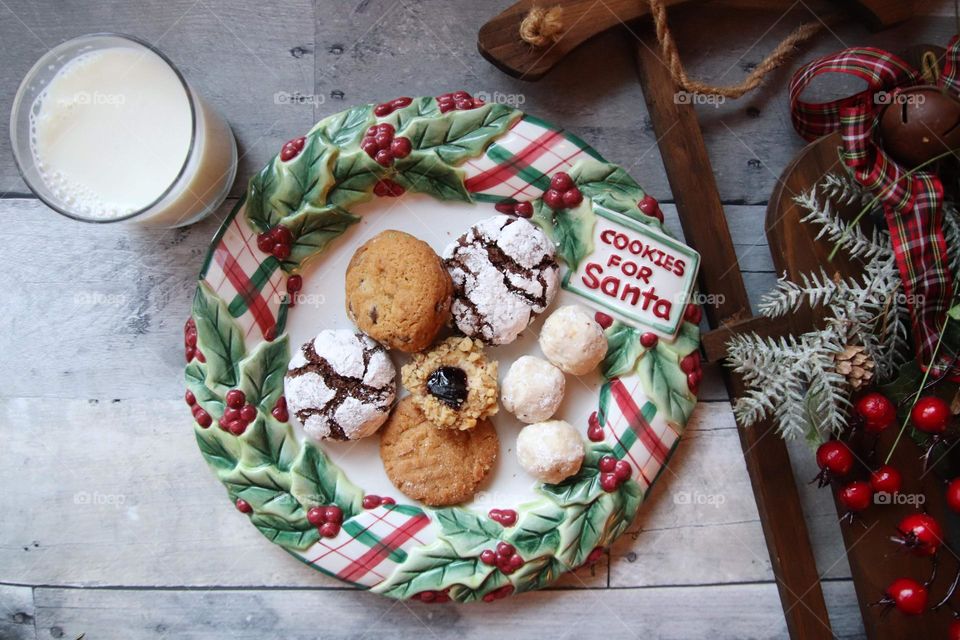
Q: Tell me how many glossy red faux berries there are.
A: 9